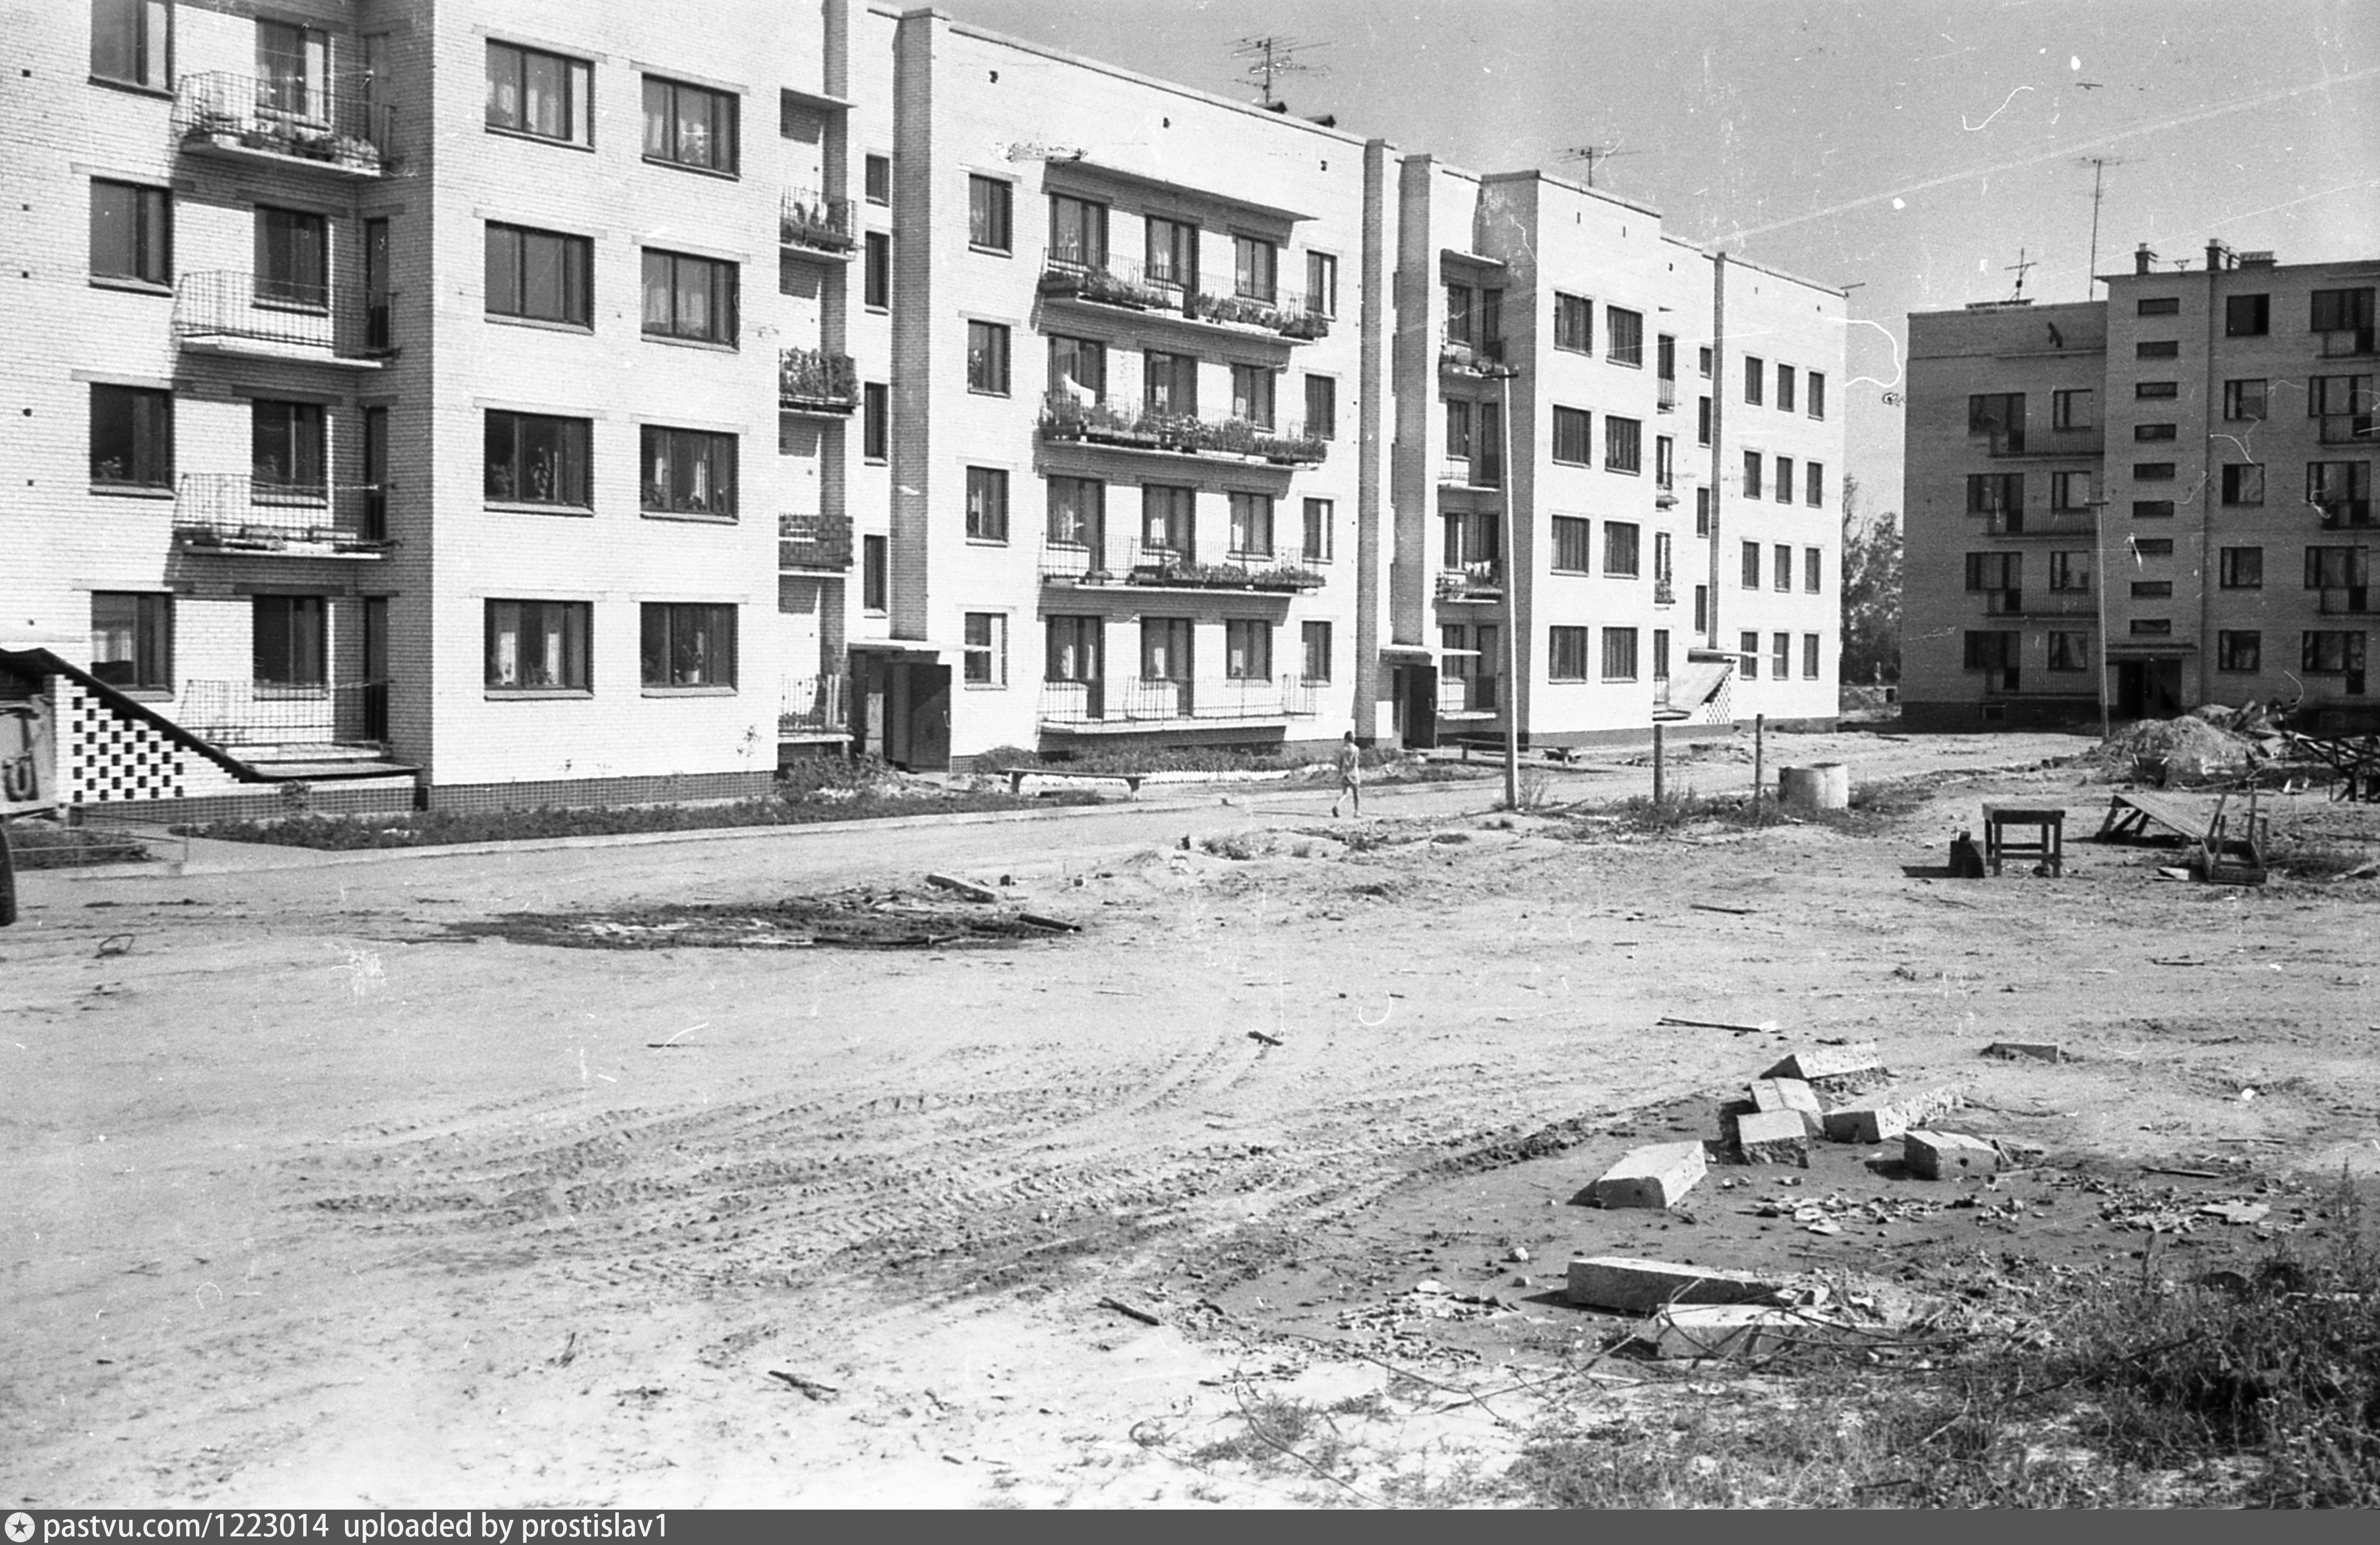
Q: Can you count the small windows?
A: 9